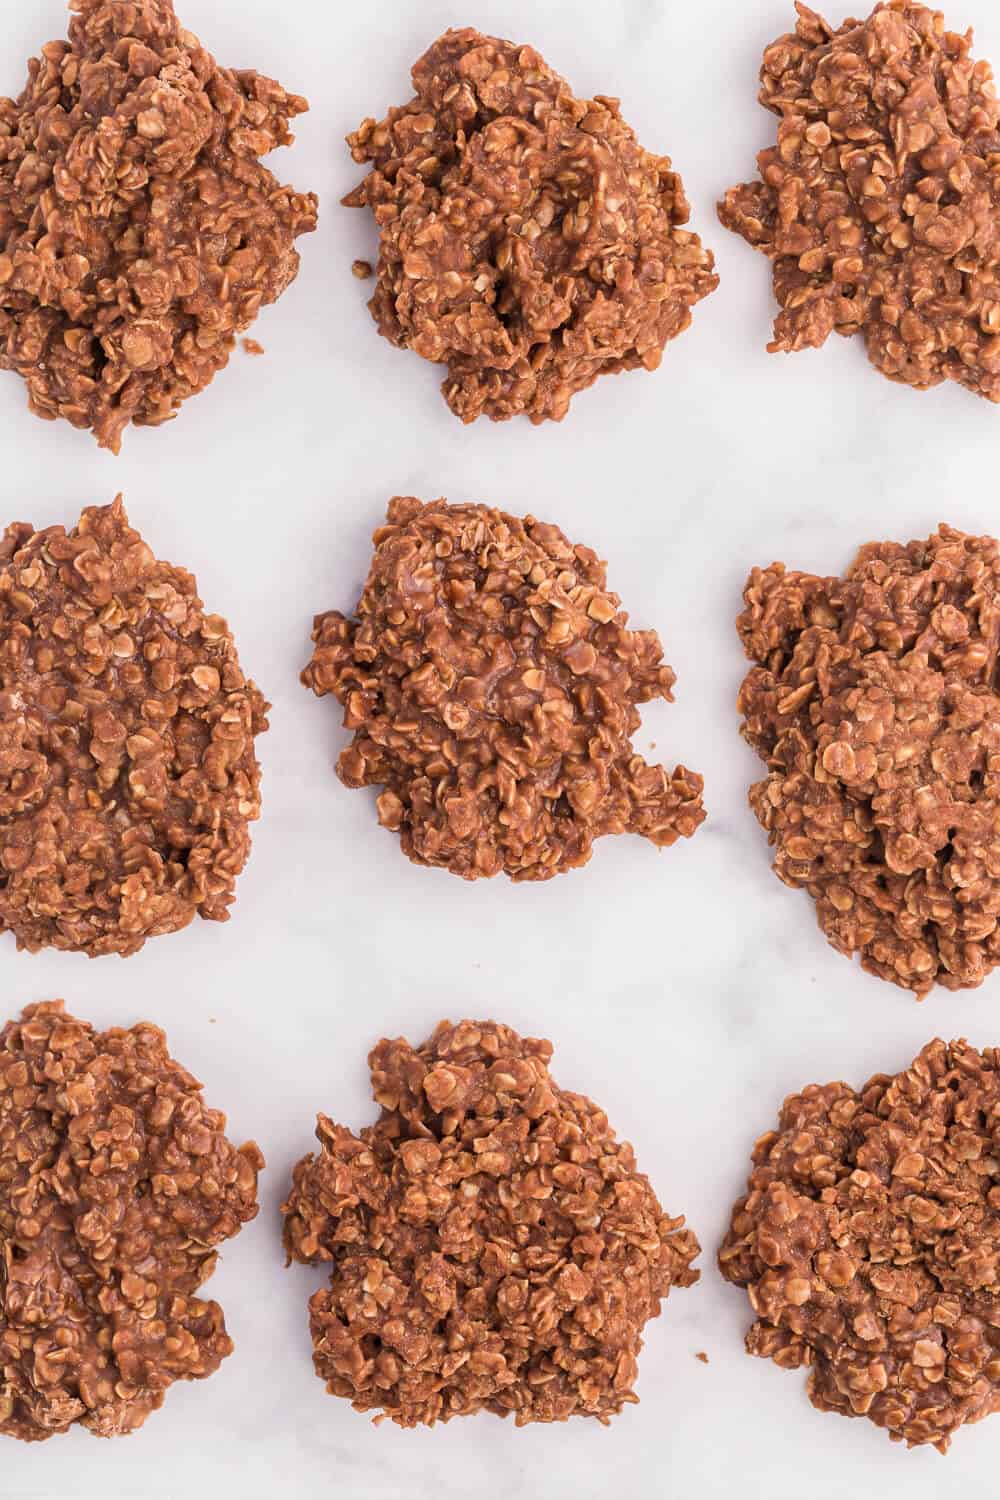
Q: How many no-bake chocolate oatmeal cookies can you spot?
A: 9